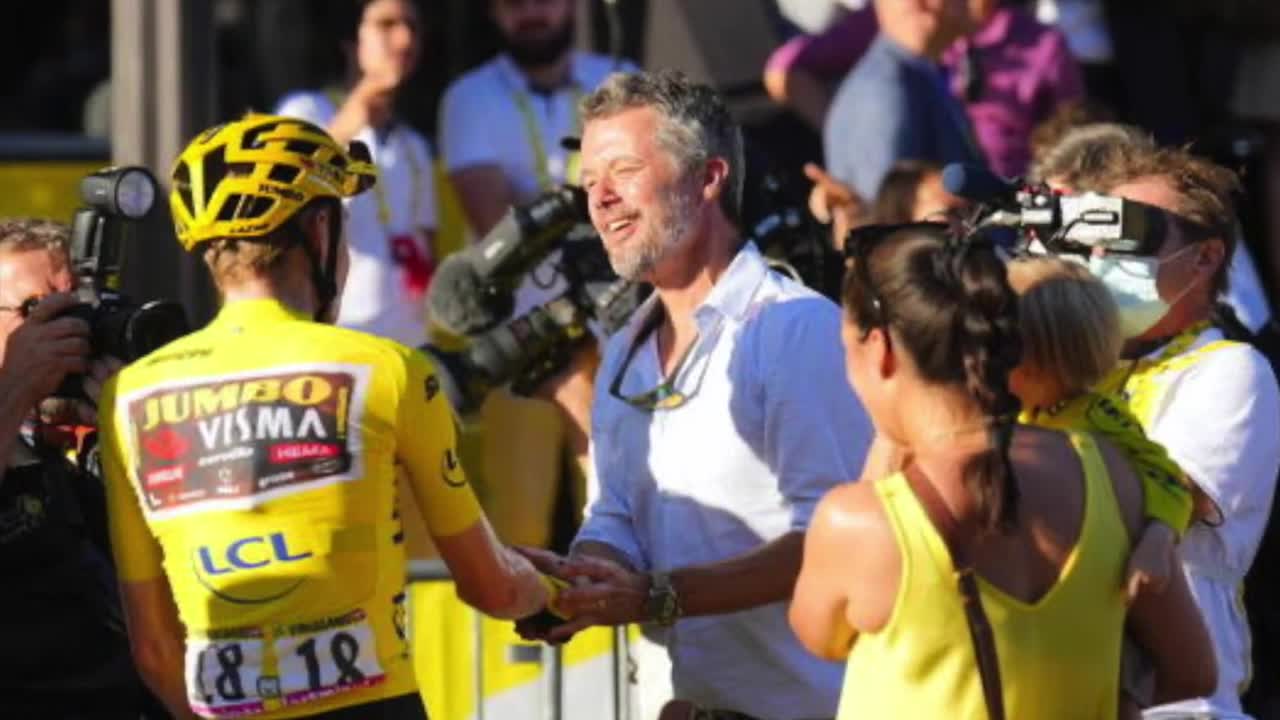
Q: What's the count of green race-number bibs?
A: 0